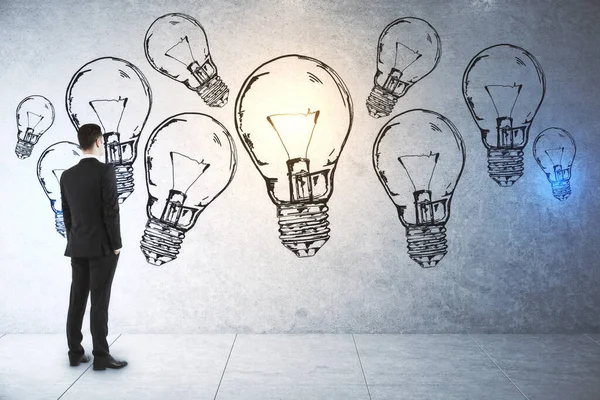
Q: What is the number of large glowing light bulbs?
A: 1